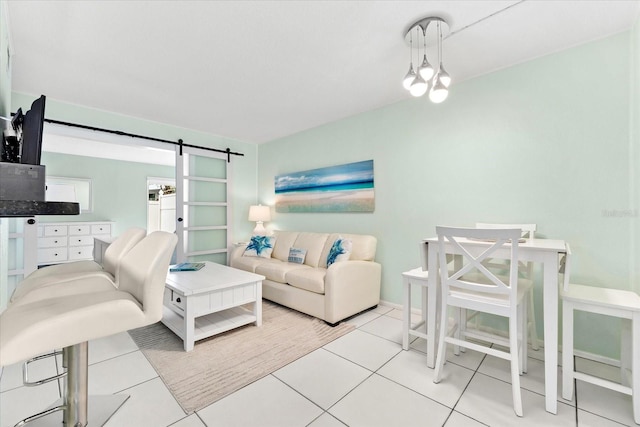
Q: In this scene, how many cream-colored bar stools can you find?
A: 2